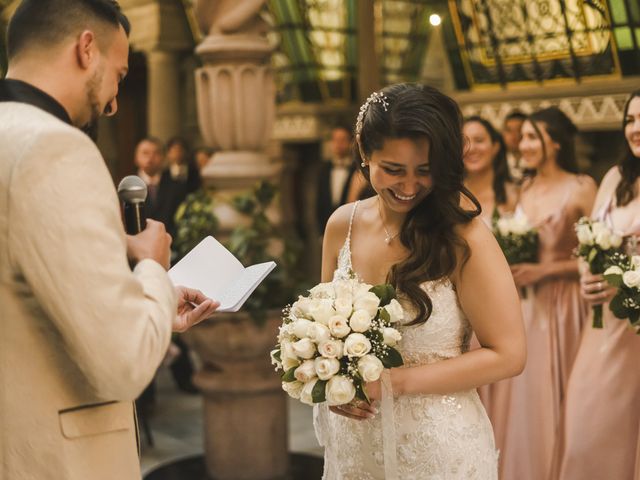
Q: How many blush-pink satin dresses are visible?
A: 3